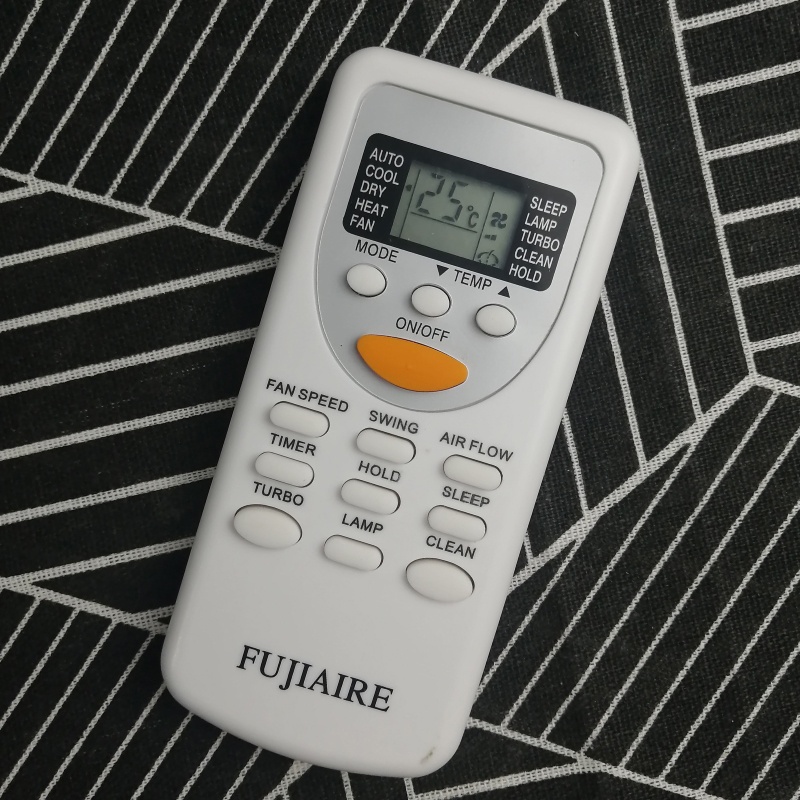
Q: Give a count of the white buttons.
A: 12